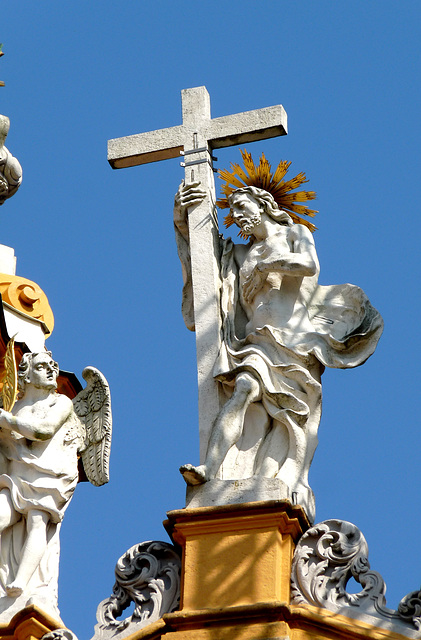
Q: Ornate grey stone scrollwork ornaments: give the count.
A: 2